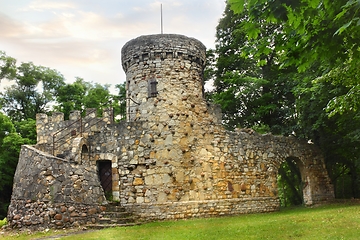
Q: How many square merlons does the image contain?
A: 5